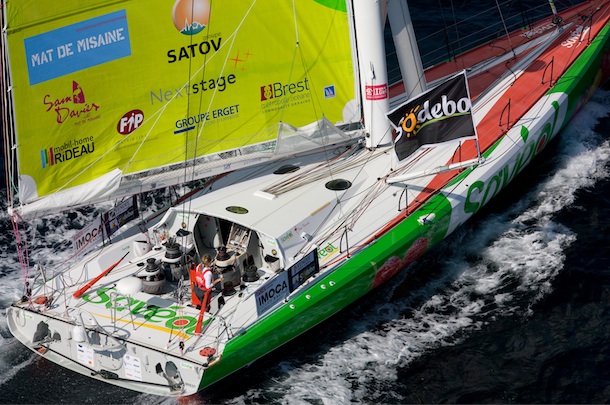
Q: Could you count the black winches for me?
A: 5